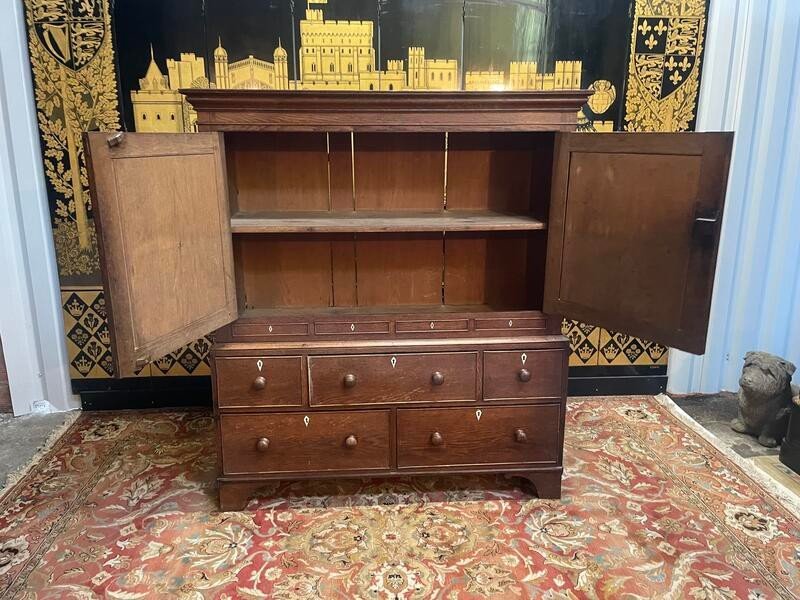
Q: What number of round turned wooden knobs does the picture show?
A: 8